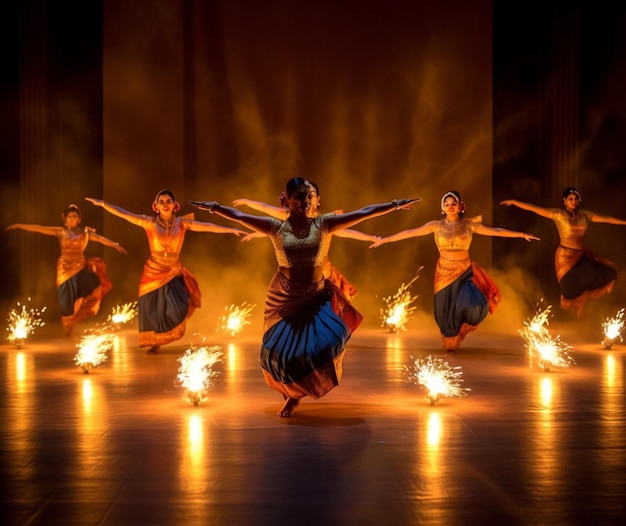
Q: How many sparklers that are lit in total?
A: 10